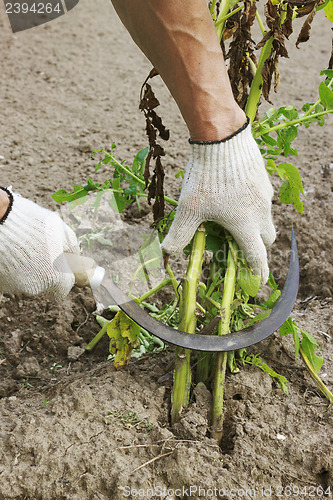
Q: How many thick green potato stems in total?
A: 2